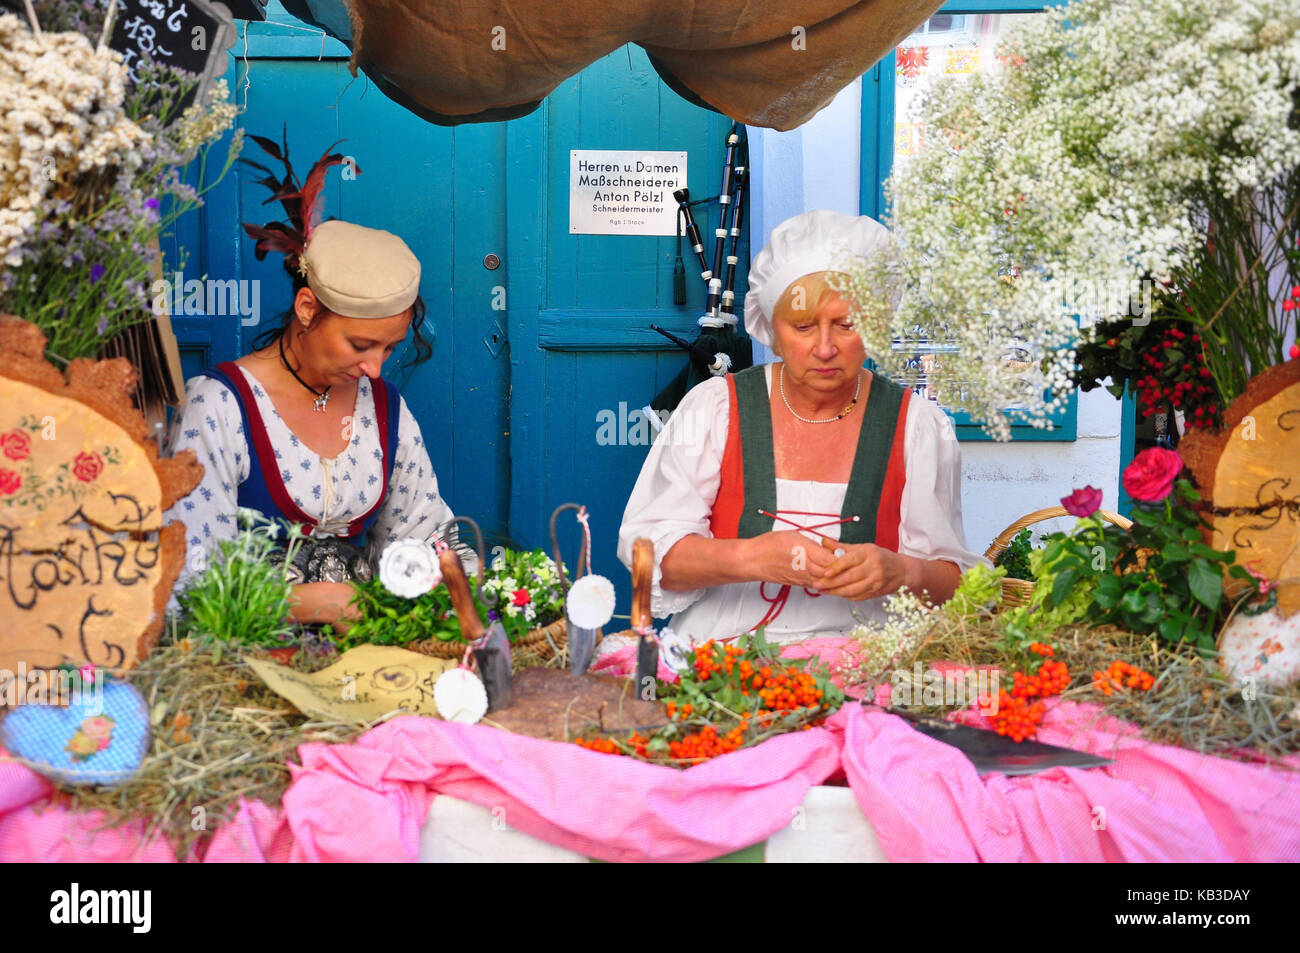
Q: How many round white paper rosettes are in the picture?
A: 4